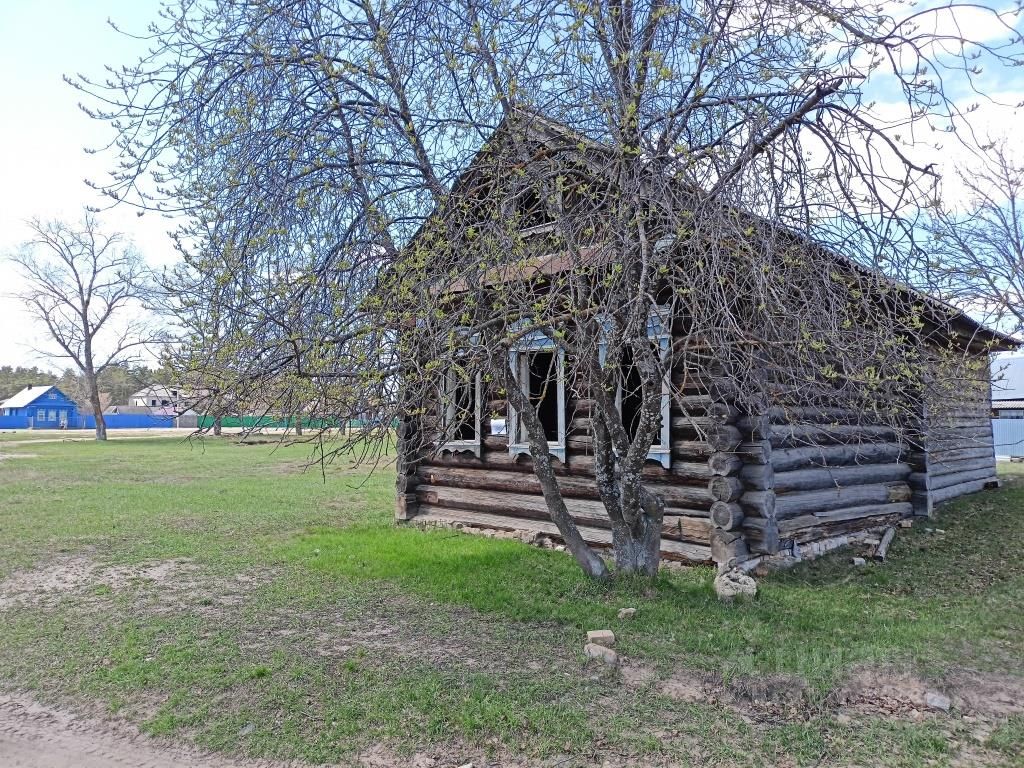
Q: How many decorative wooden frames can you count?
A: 3